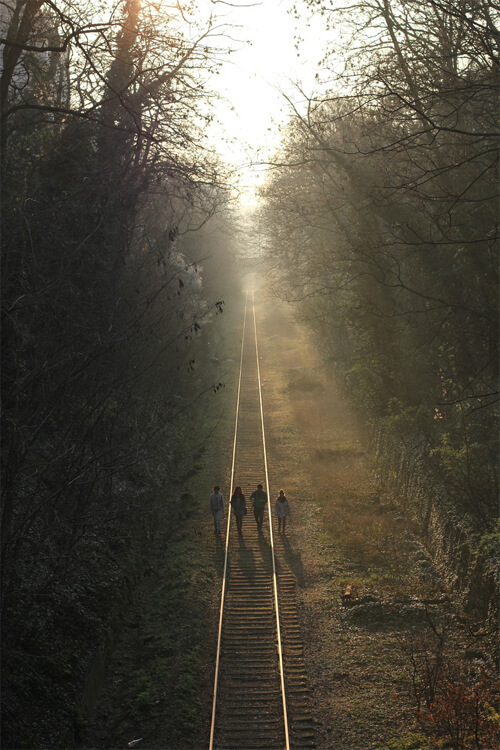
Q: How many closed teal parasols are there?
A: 0